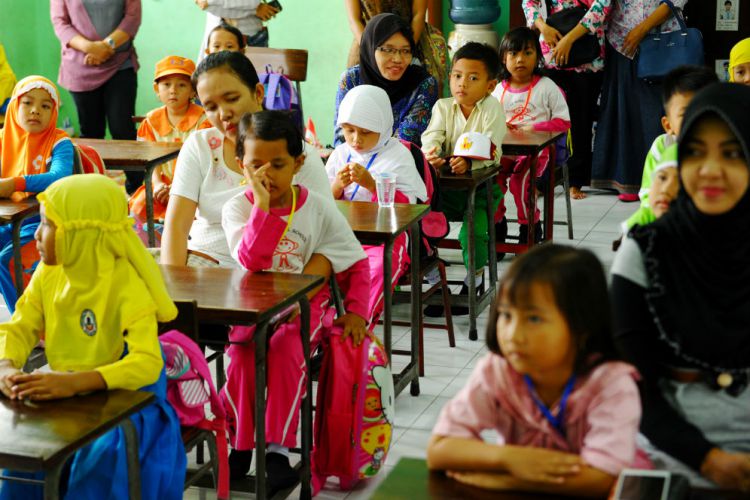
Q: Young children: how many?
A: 12